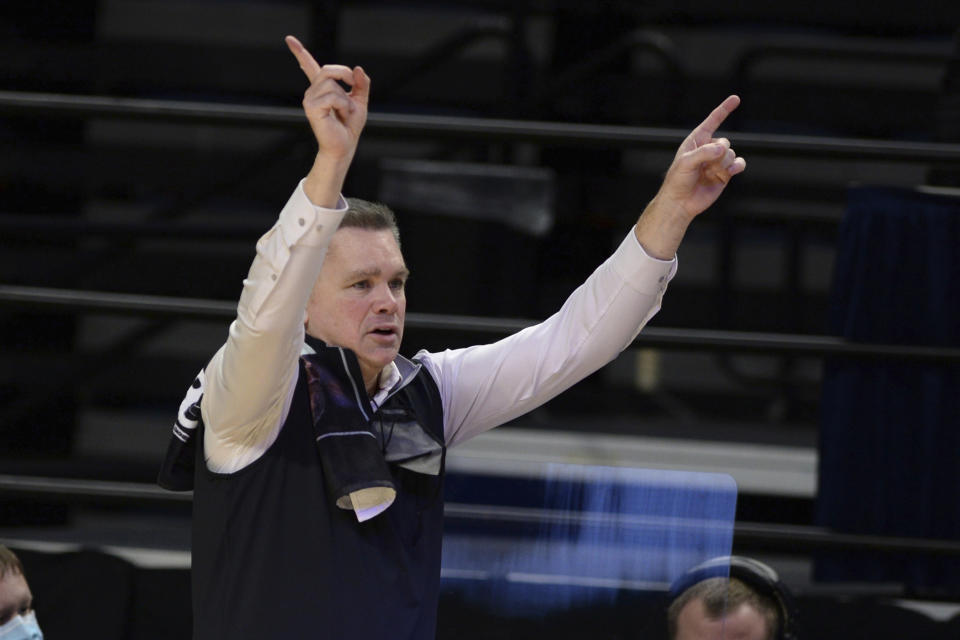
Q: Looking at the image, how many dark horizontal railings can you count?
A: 3